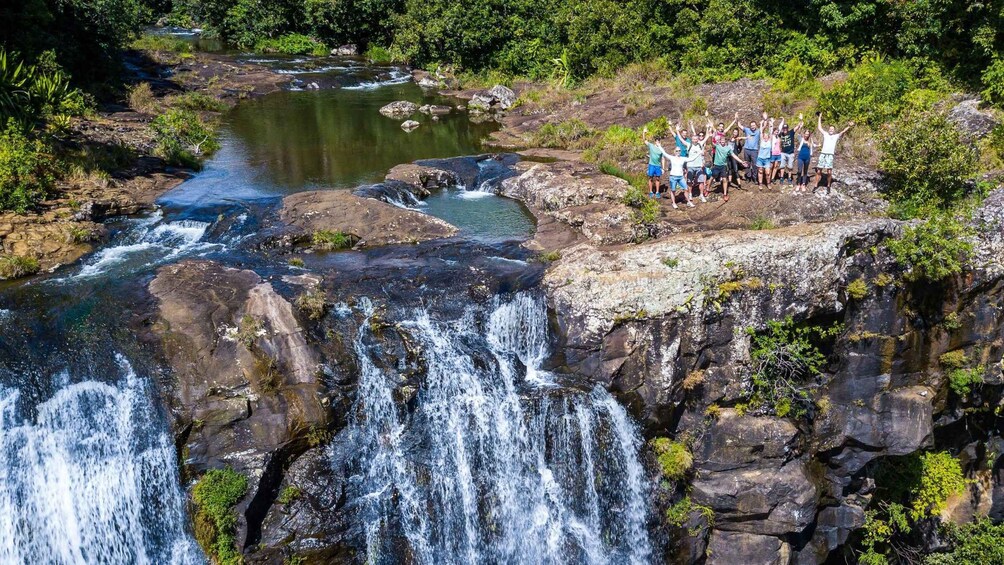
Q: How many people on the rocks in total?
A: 14